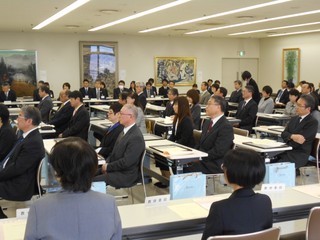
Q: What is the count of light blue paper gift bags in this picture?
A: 3